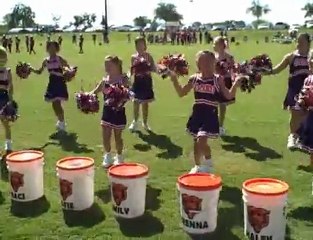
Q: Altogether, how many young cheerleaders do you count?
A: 8